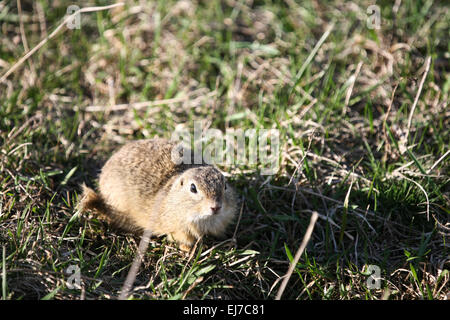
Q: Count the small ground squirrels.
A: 1